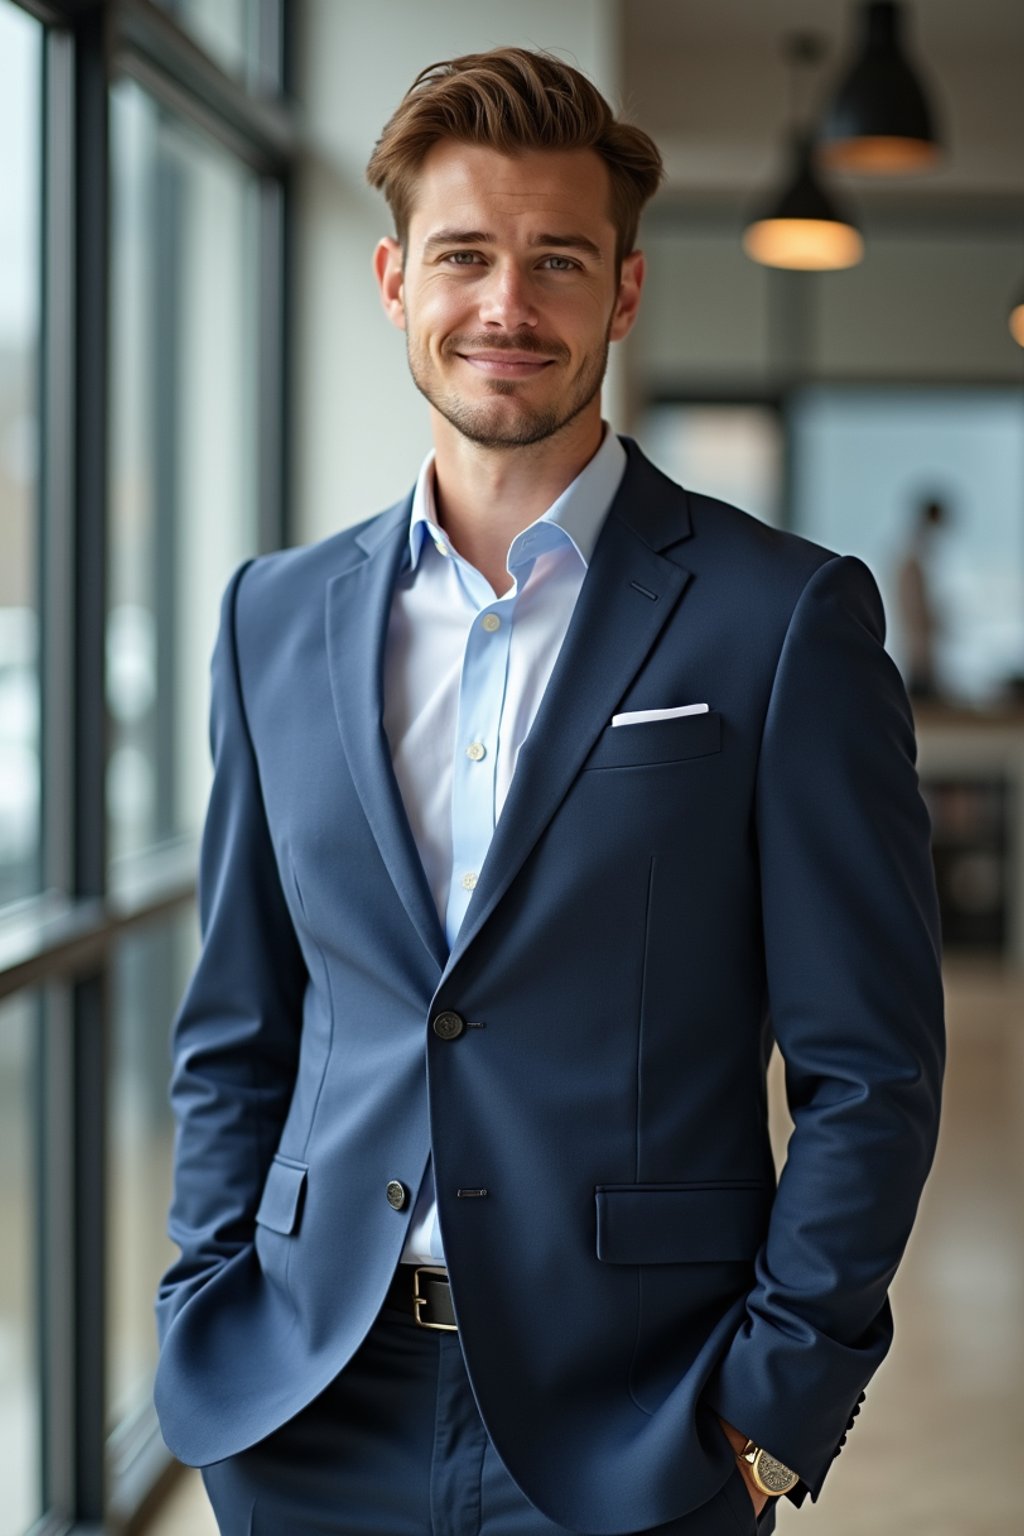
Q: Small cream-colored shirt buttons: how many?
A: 4